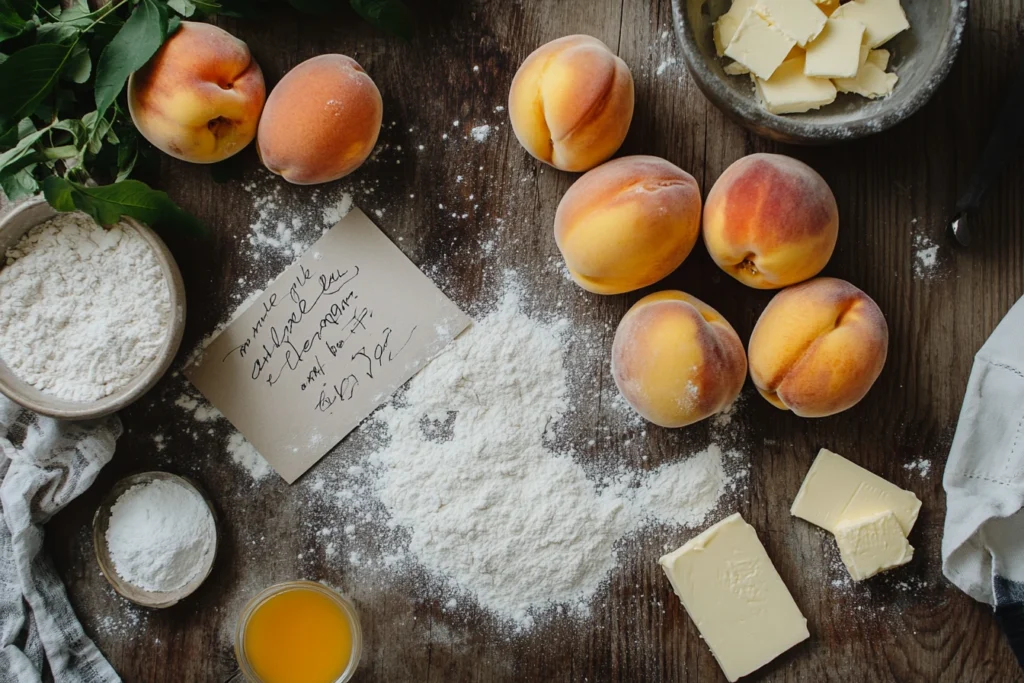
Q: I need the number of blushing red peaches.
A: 7